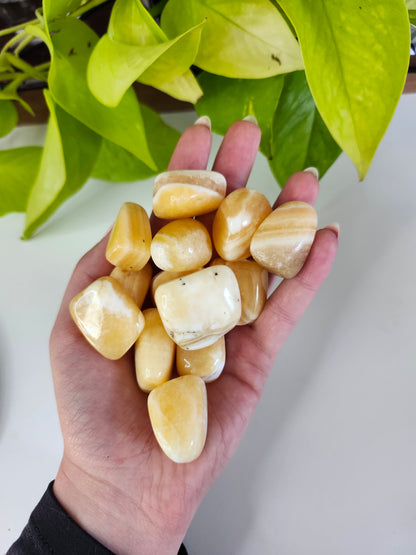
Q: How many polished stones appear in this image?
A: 13